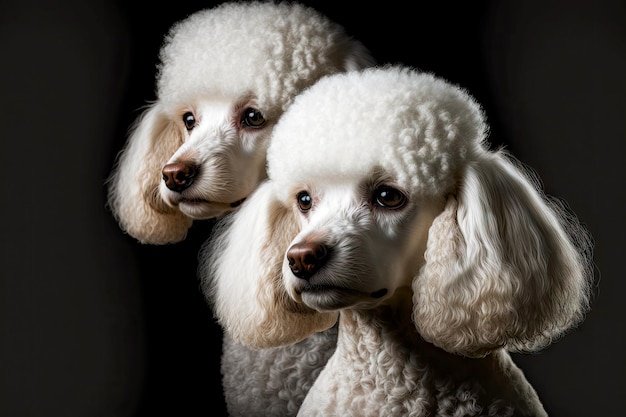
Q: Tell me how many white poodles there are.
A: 2